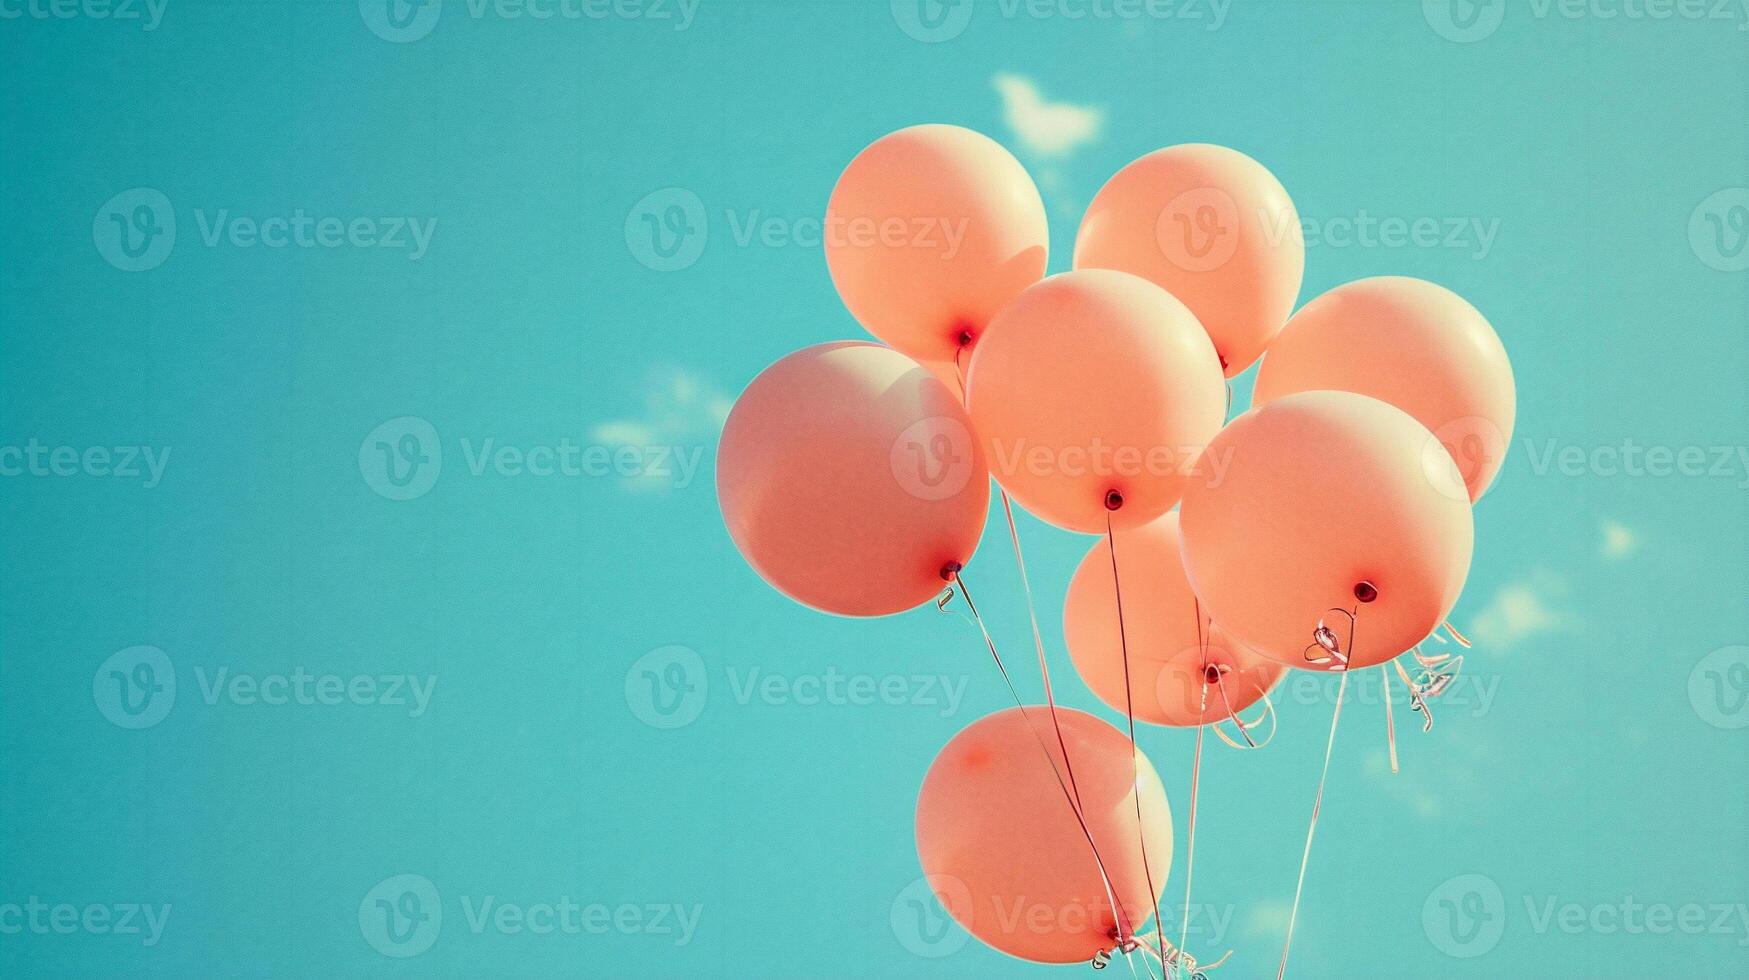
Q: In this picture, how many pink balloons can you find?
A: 8